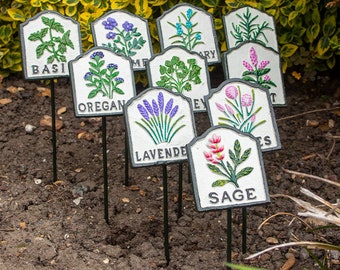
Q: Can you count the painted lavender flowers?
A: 6